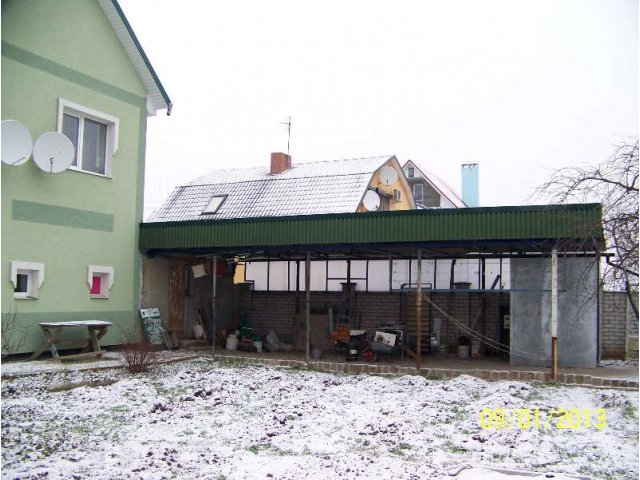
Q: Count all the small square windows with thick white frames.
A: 2